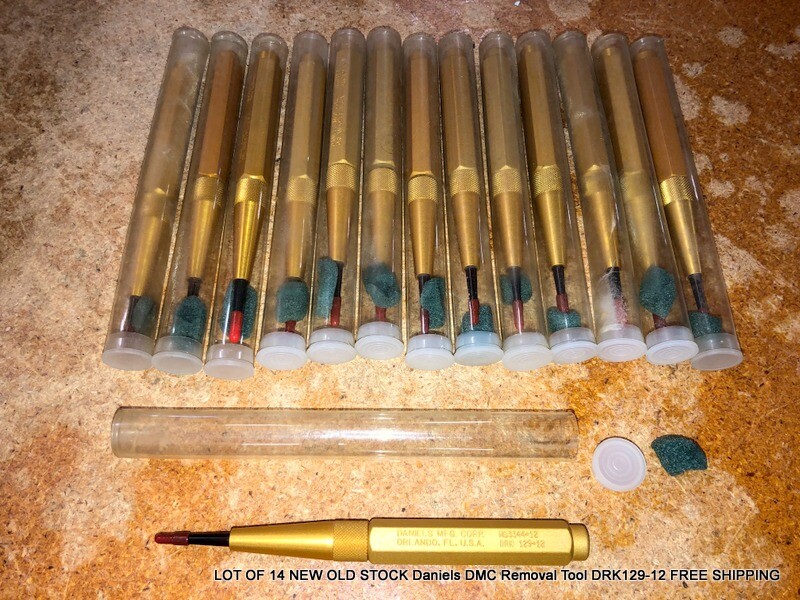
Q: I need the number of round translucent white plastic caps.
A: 14